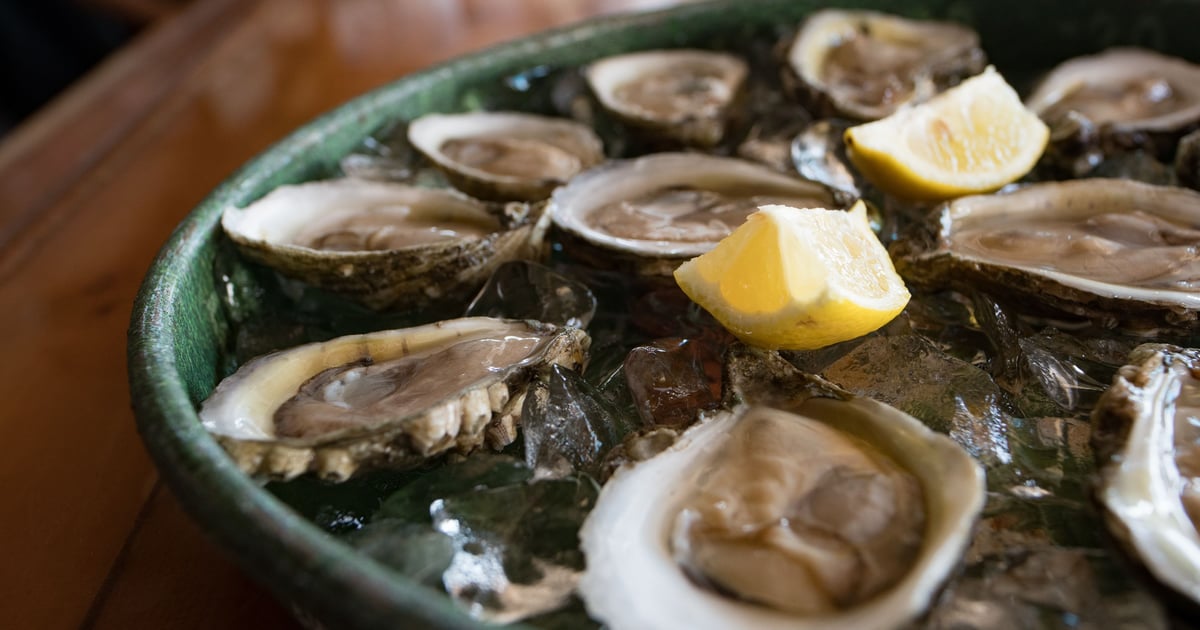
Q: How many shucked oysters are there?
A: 10